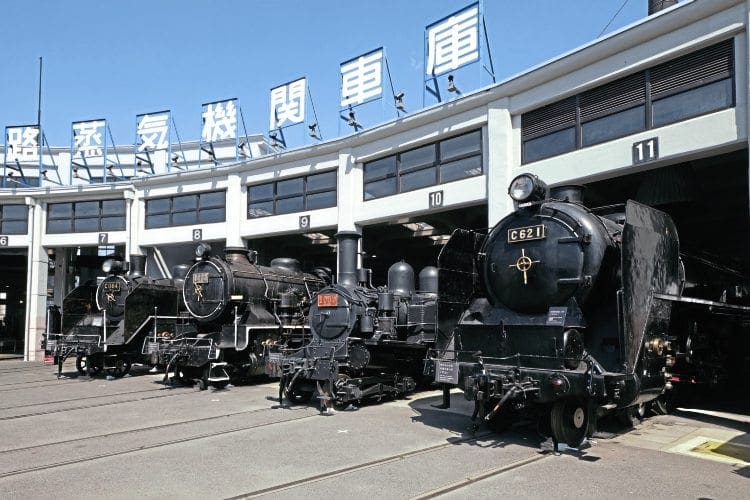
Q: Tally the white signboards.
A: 7